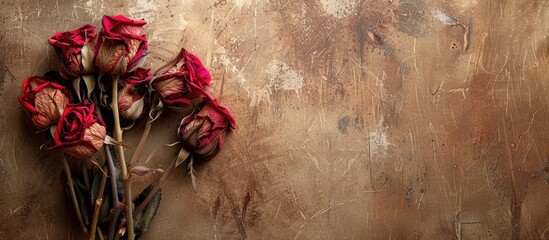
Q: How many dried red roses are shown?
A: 7